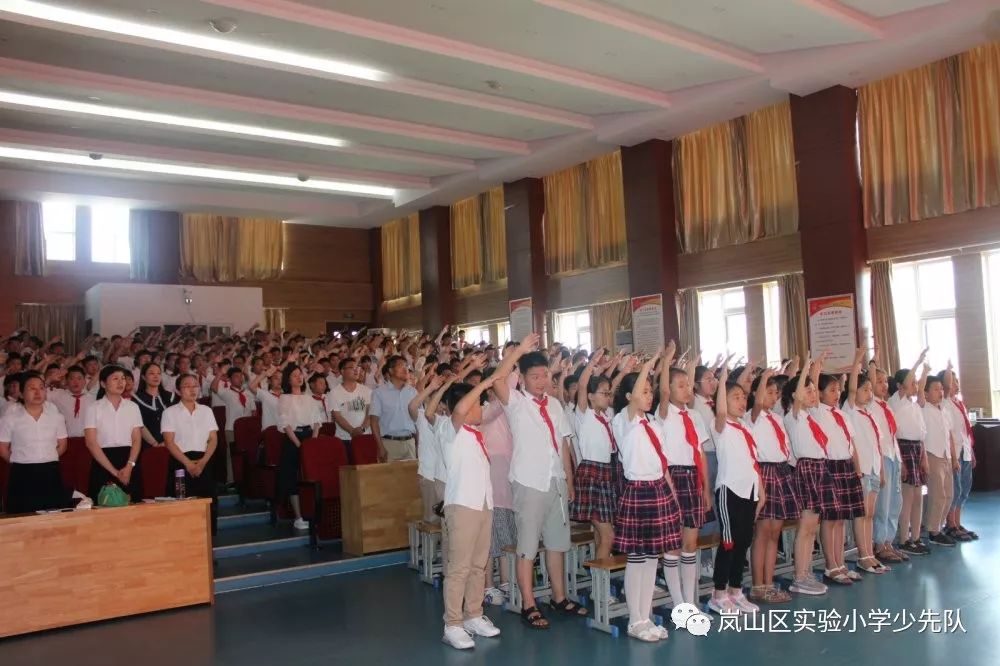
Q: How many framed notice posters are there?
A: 3